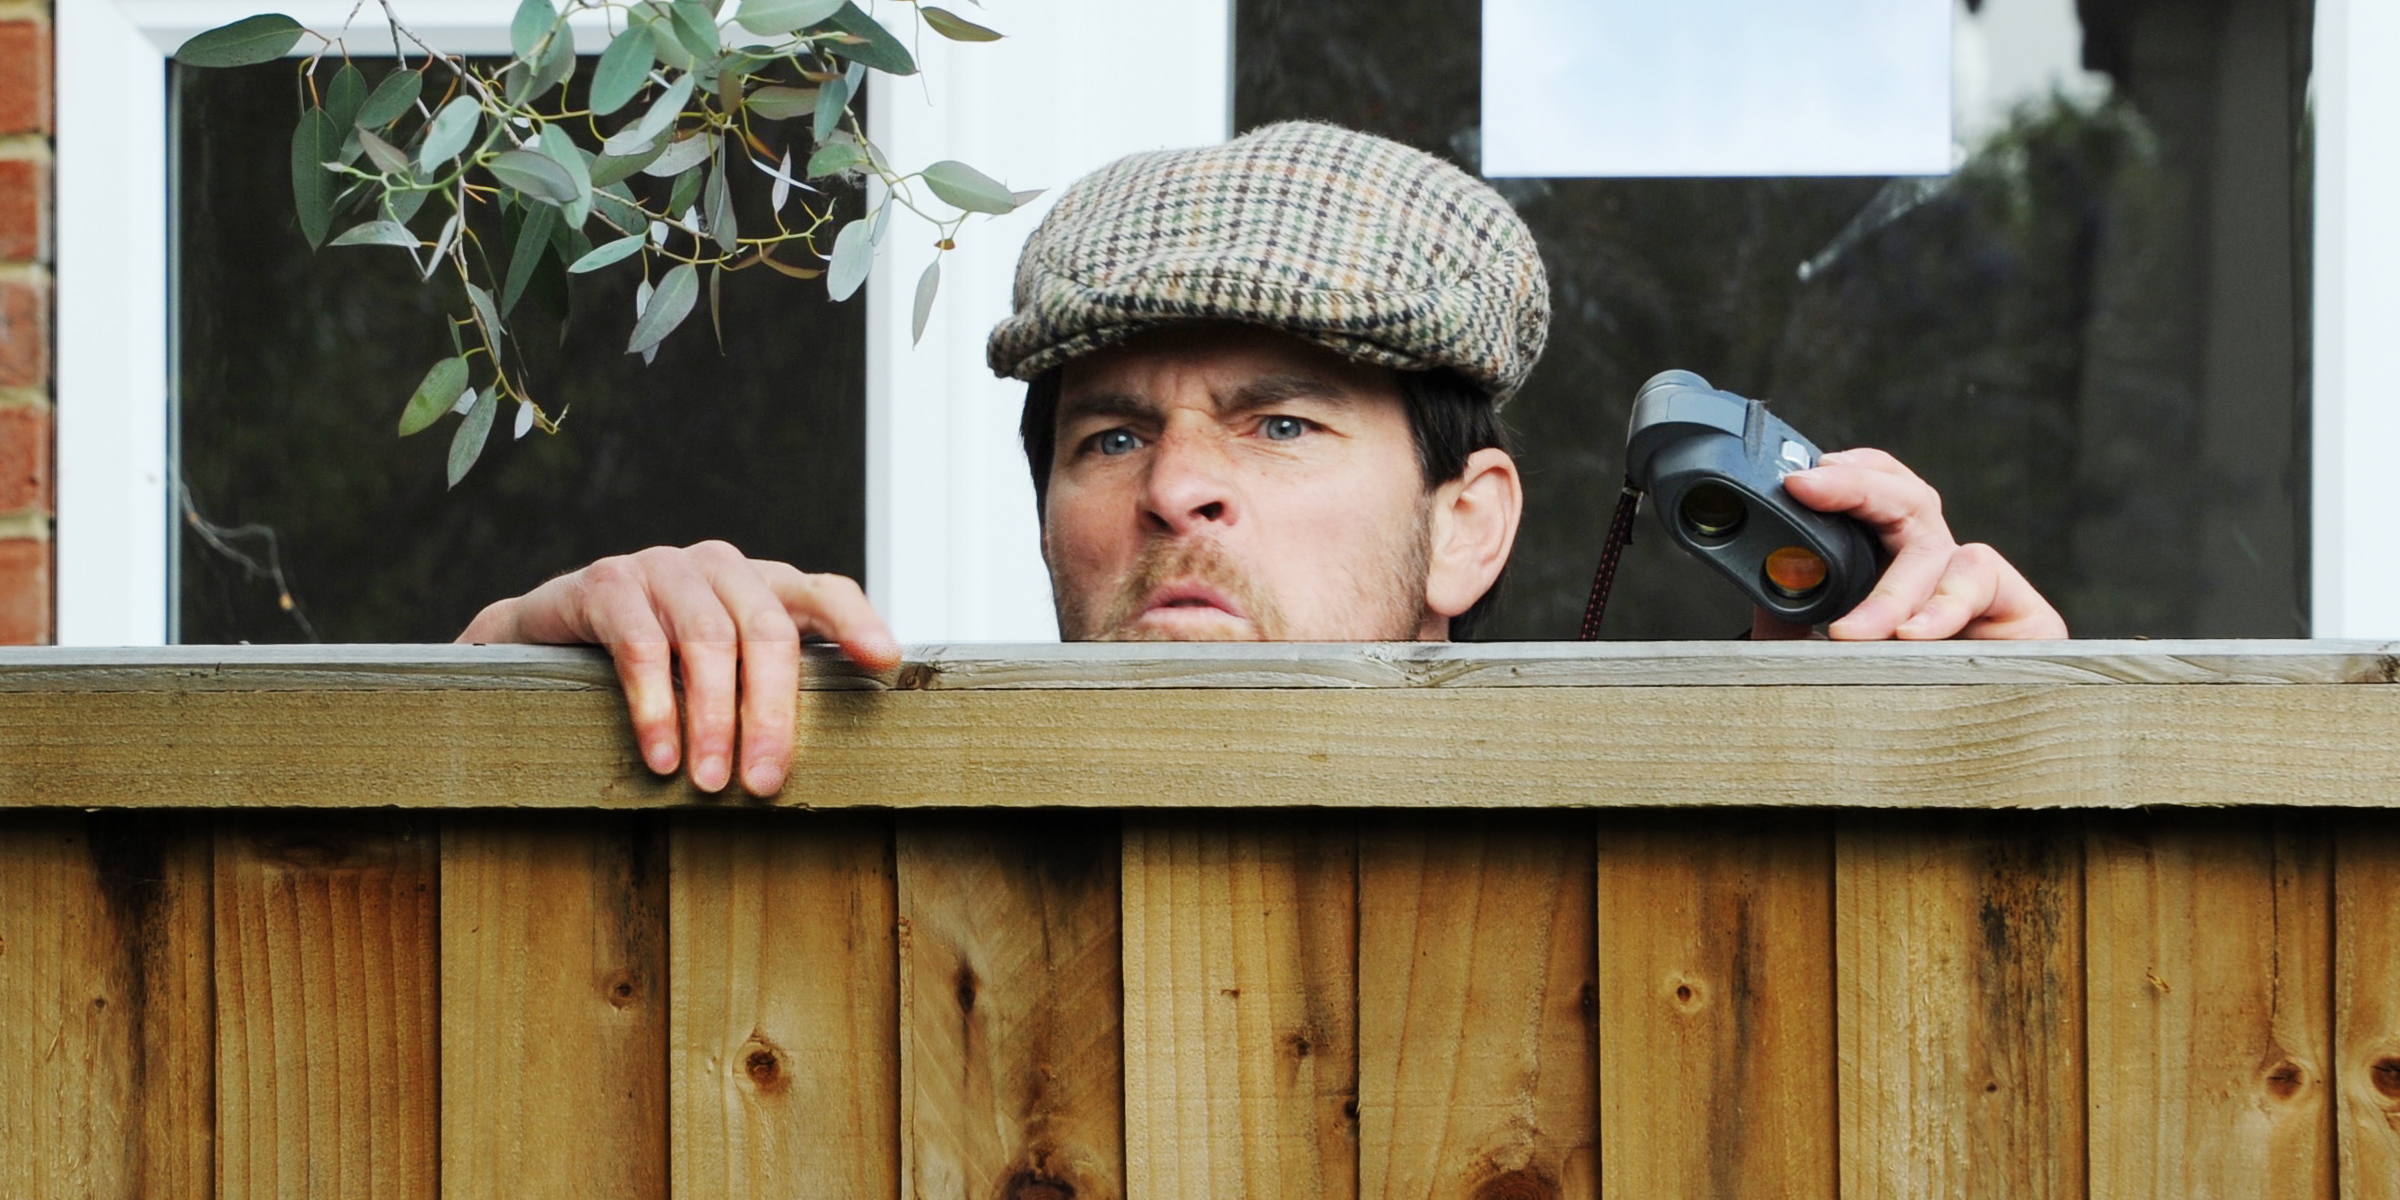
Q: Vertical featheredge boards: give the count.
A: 11